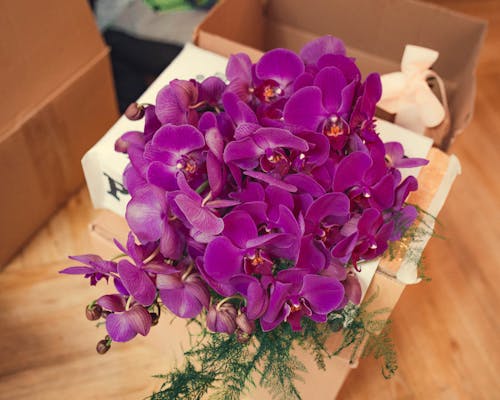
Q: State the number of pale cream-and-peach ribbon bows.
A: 1